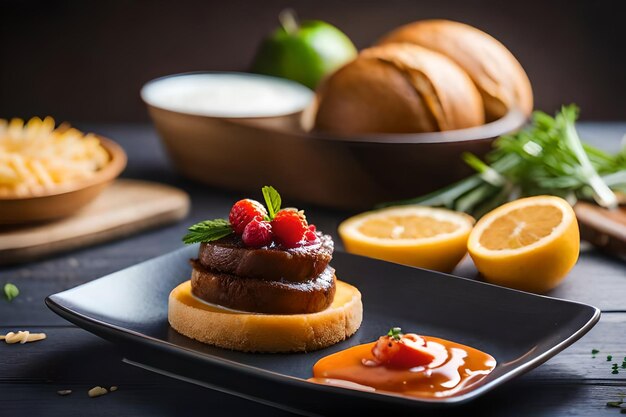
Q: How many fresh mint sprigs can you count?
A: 2